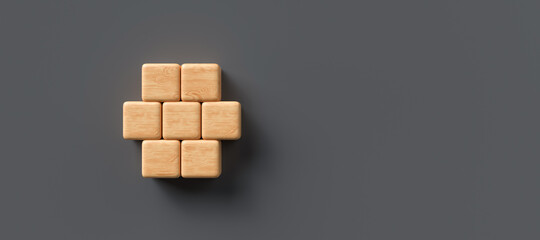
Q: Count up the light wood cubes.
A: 7